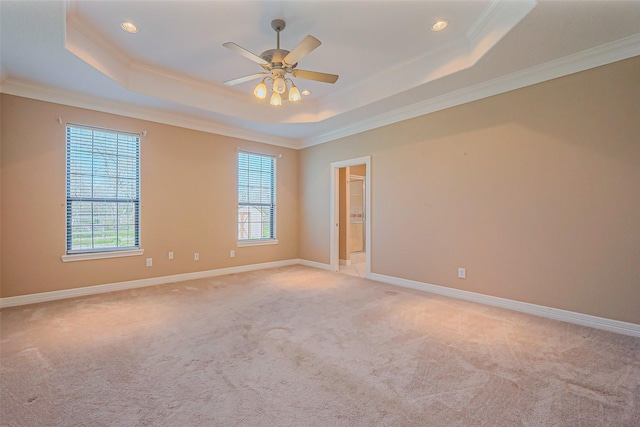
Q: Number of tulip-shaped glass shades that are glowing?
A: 3